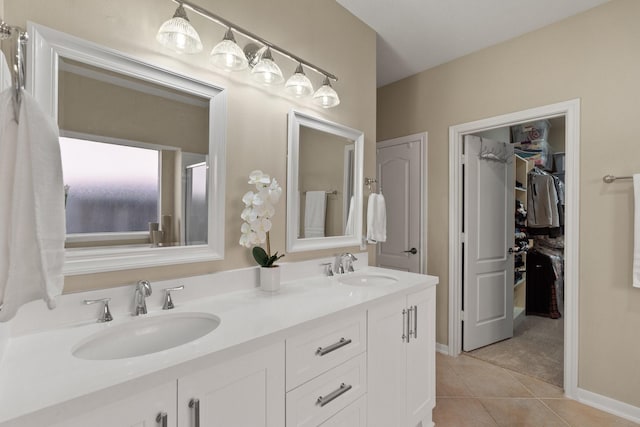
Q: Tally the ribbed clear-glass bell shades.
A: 5